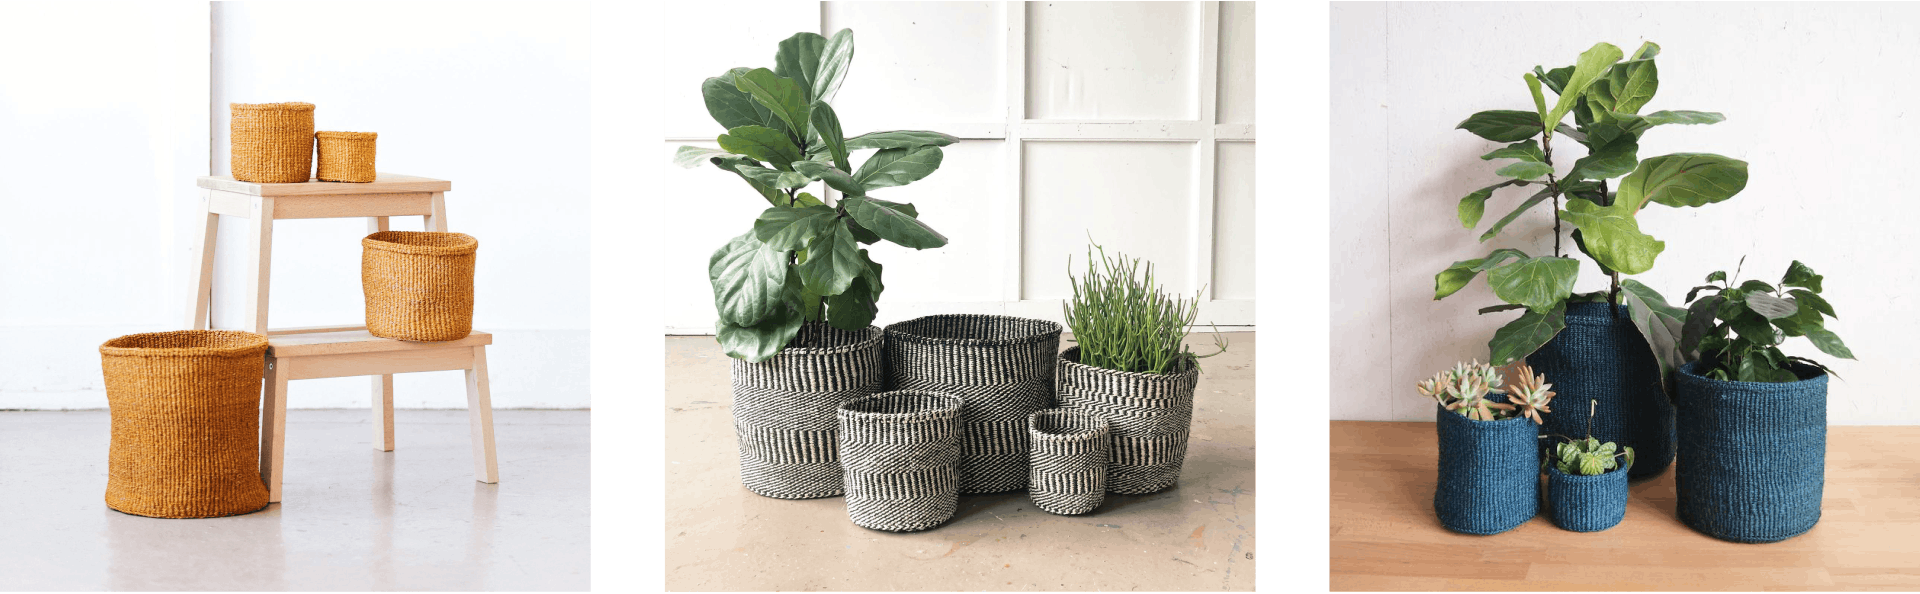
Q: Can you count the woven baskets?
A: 13